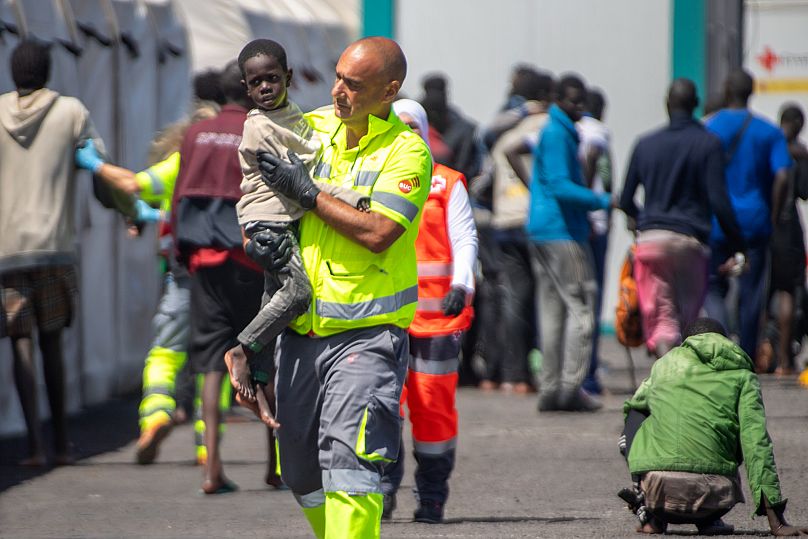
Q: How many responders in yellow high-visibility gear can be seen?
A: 2